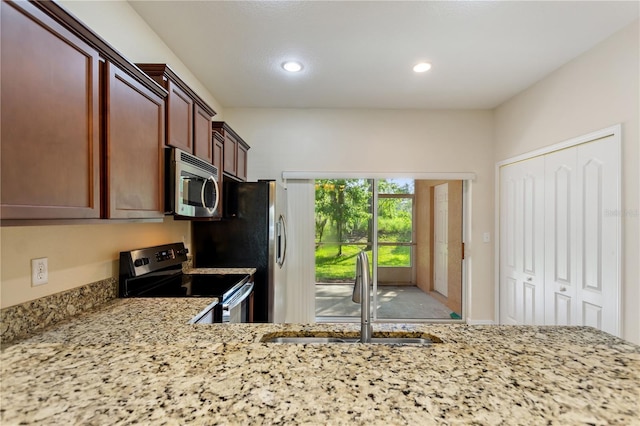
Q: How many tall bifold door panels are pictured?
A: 4